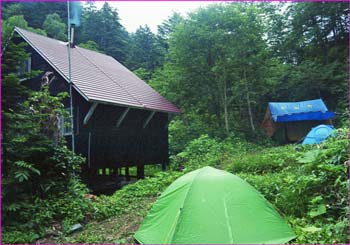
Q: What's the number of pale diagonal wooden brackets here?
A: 3